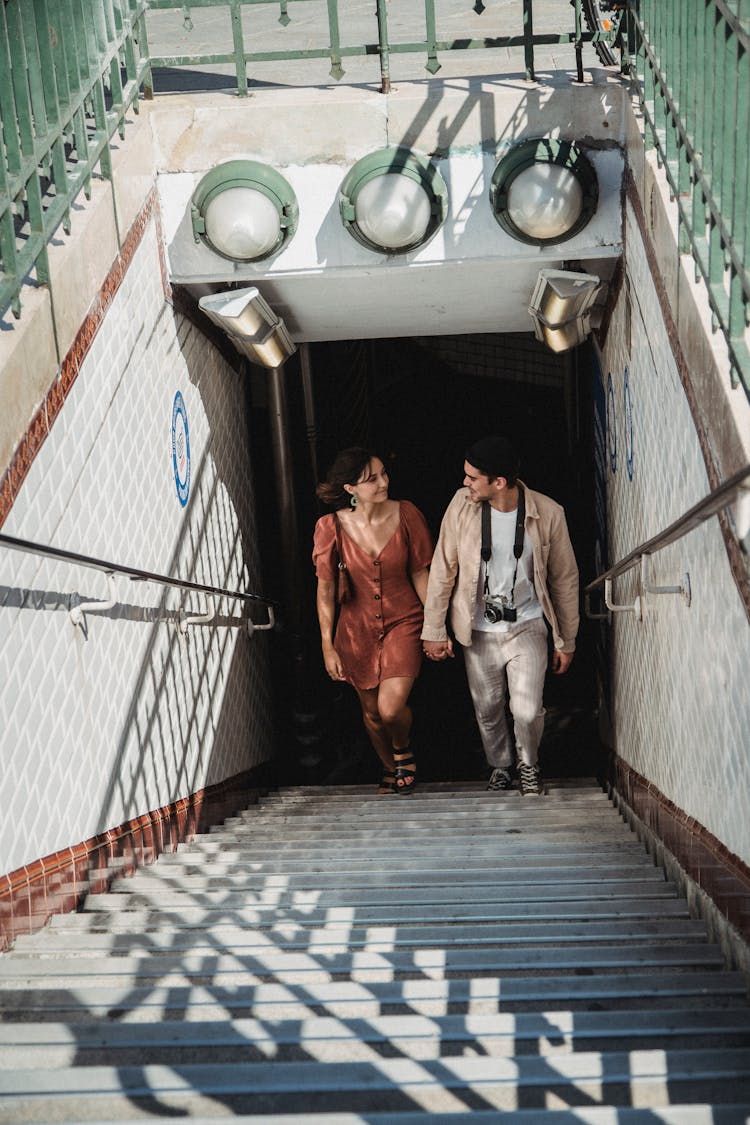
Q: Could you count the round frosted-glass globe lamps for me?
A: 3